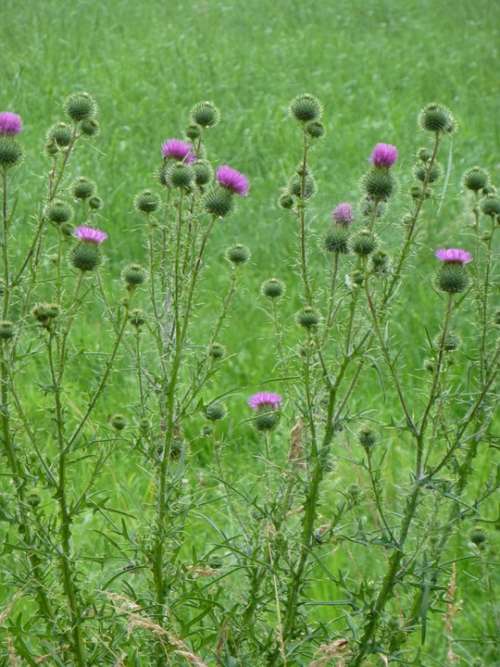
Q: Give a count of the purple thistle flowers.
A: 8